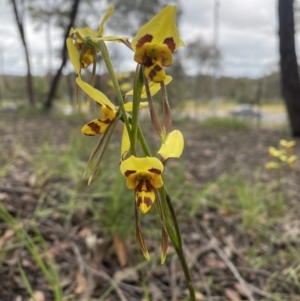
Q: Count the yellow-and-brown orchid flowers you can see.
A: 4